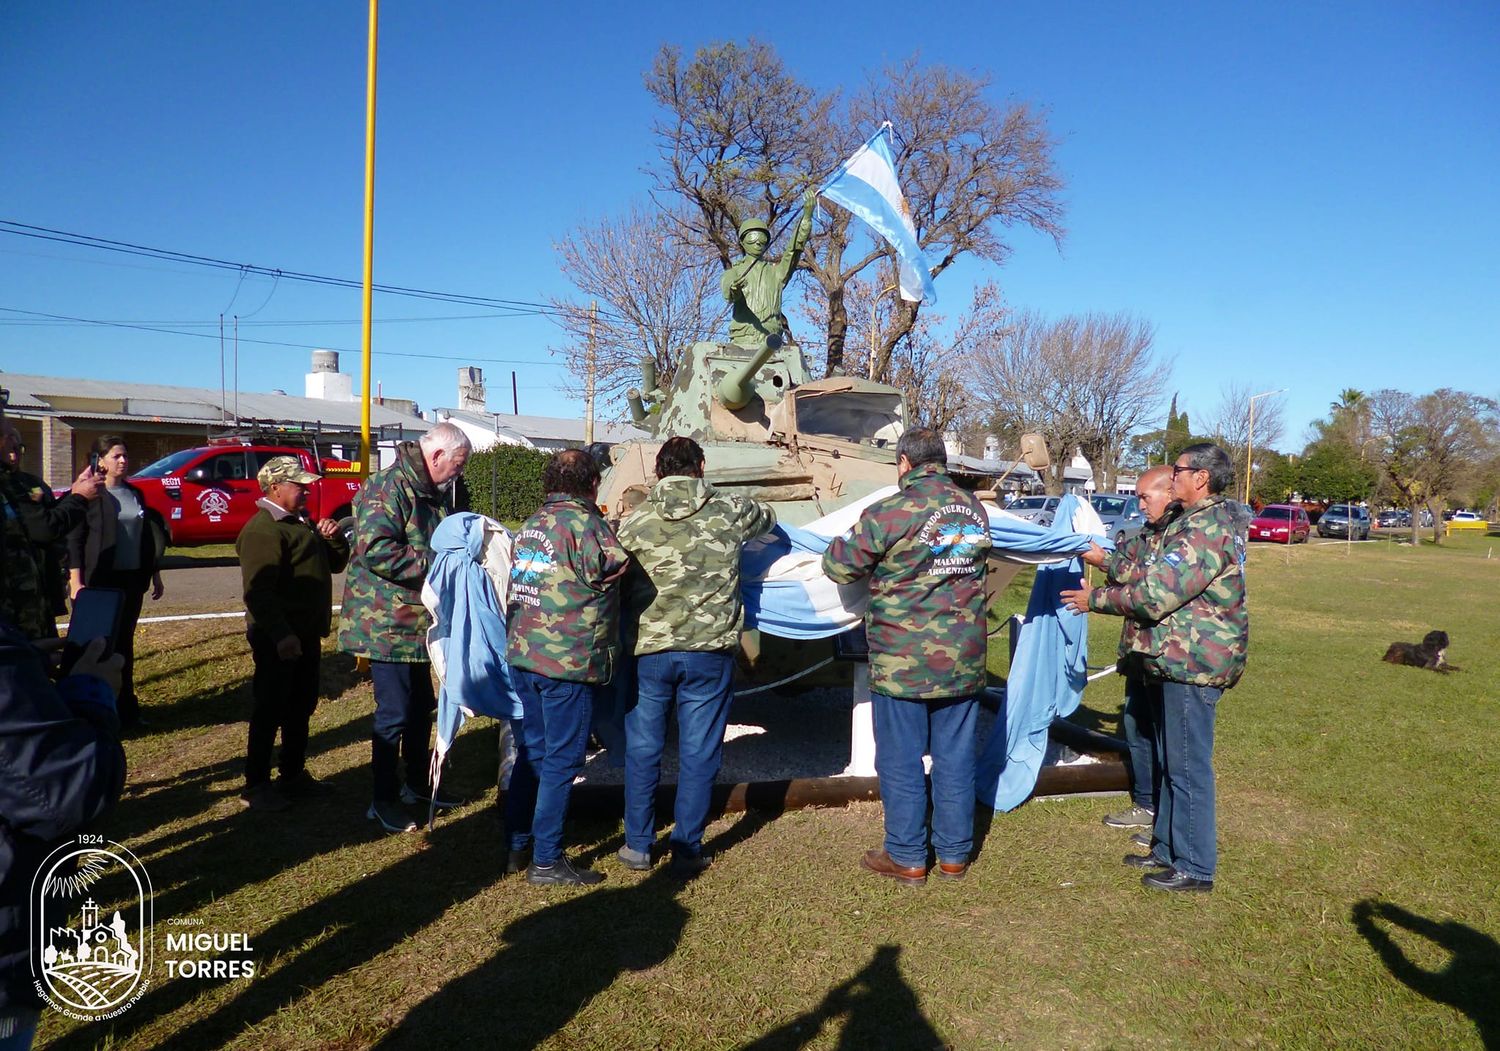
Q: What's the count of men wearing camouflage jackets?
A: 6